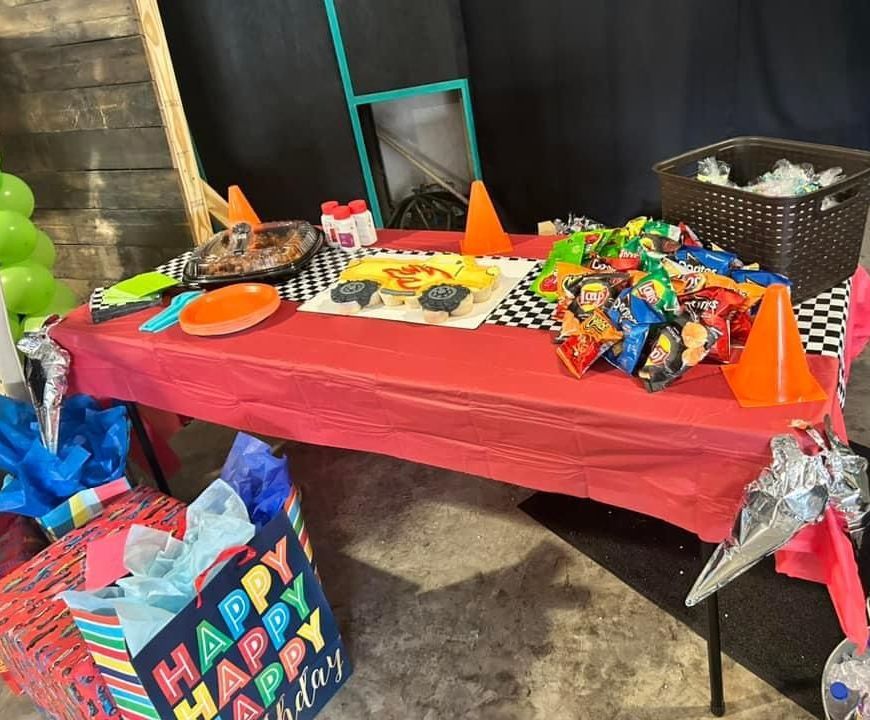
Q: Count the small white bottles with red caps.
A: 3